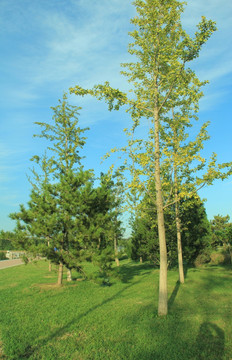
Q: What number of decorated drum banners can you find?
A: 0